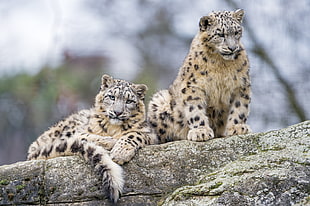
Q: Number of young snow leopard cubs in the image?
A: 2